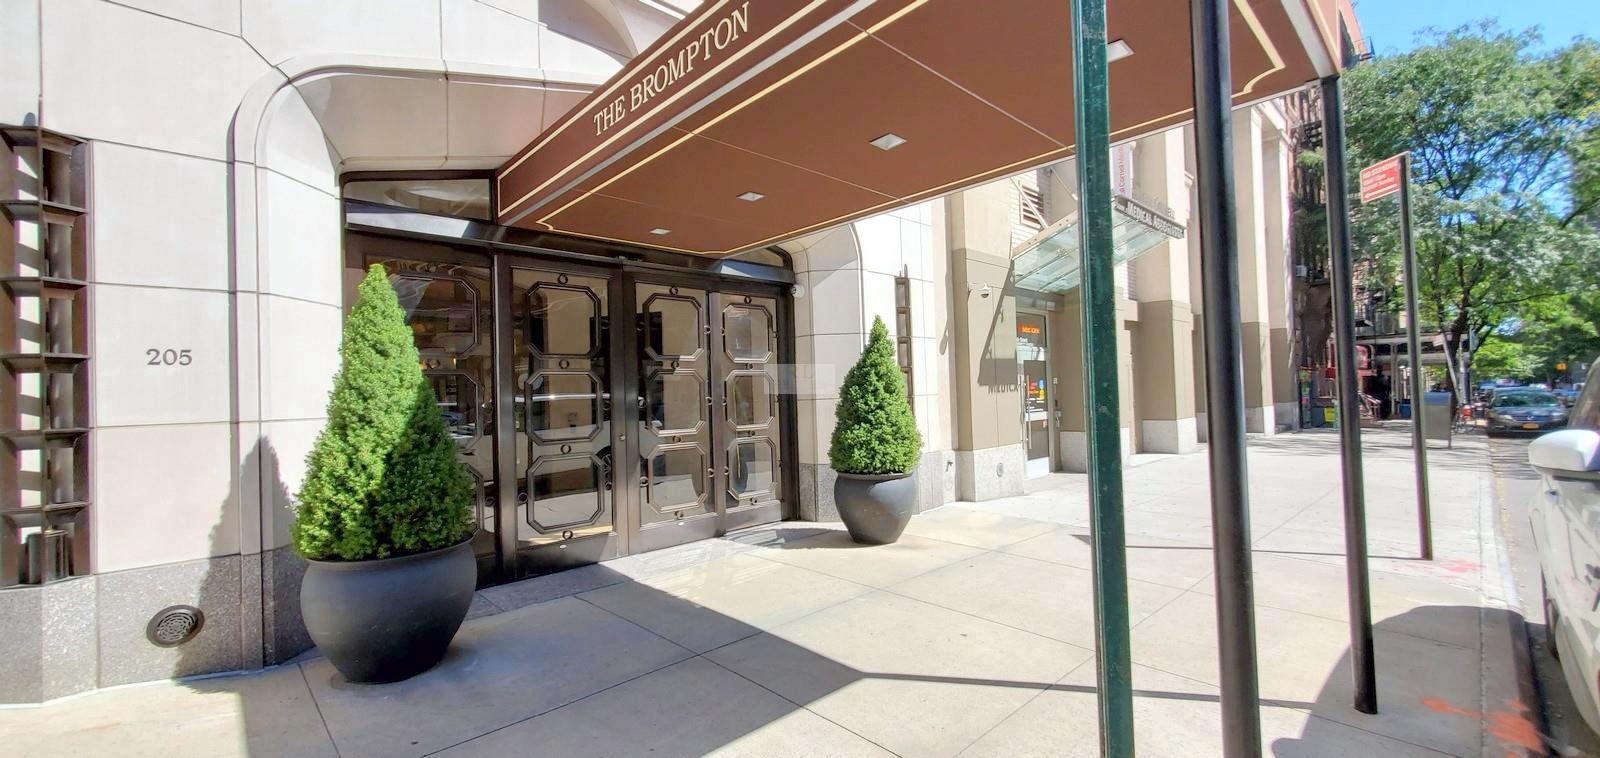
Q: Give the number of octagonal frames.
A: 12